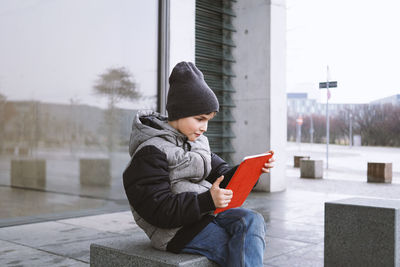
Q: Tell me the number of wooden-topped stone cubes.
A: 2